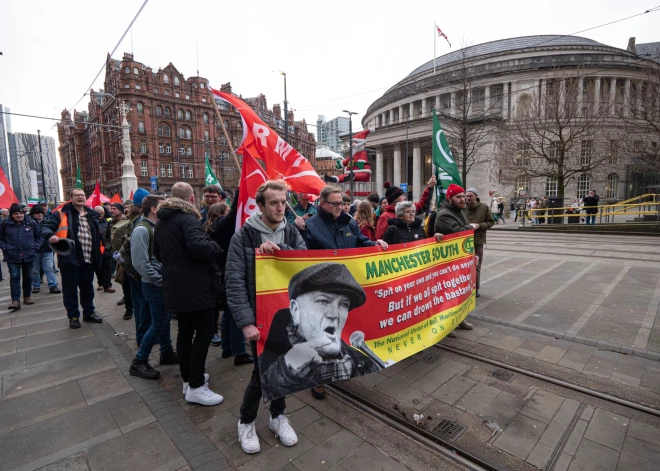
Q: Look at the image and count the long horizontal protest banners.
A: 1